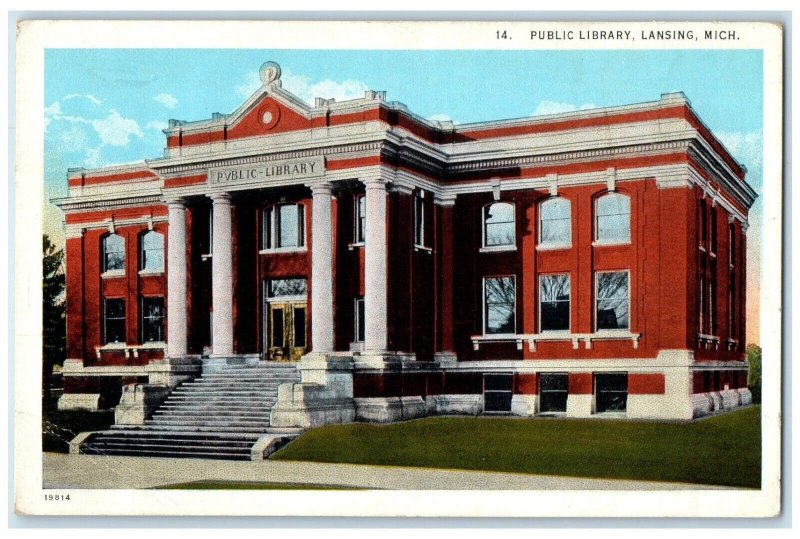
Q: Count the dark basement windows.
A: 3